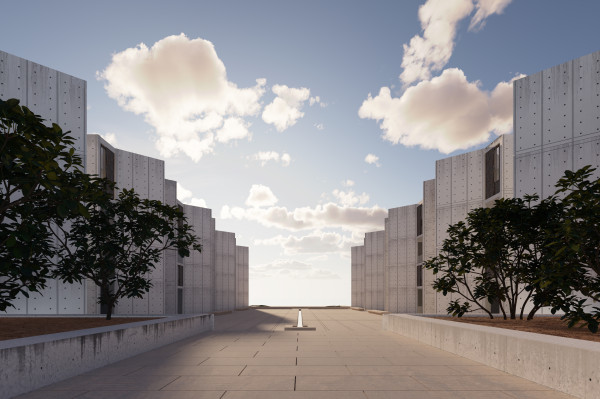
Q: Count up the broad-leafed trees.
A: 4